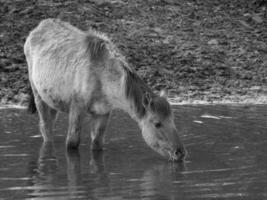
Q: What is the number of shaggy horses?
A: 1